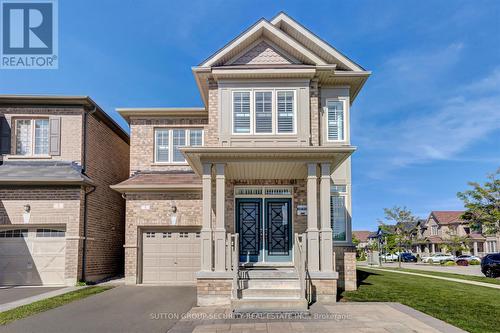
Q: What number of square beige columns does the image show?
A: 4